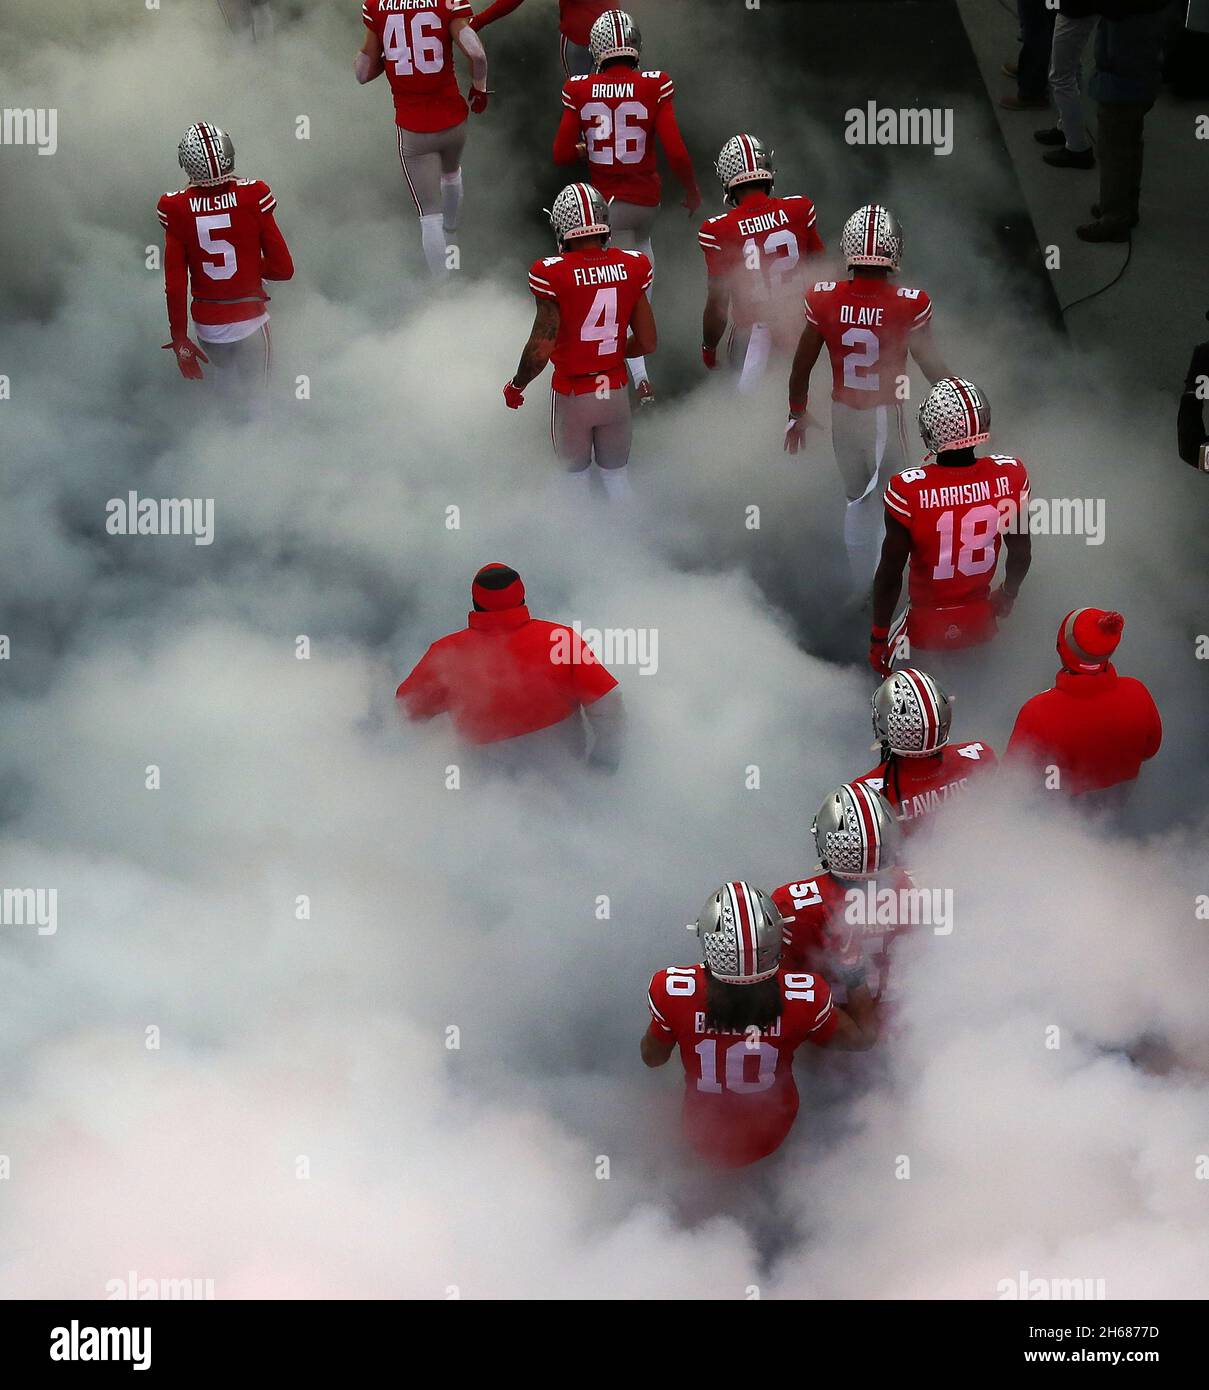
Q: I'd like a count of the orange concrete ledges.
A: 0